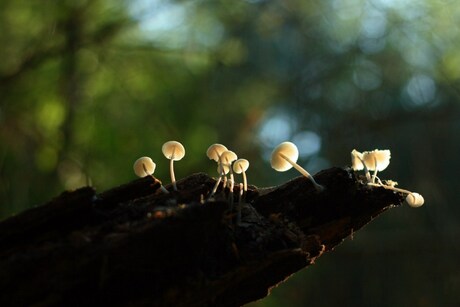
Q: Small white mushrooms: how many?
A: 10